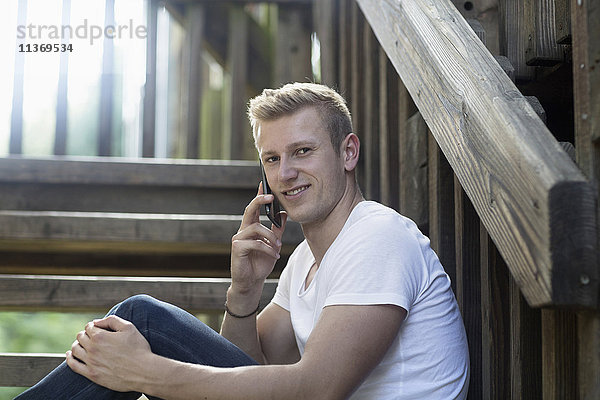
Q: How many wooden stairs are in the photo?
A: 4